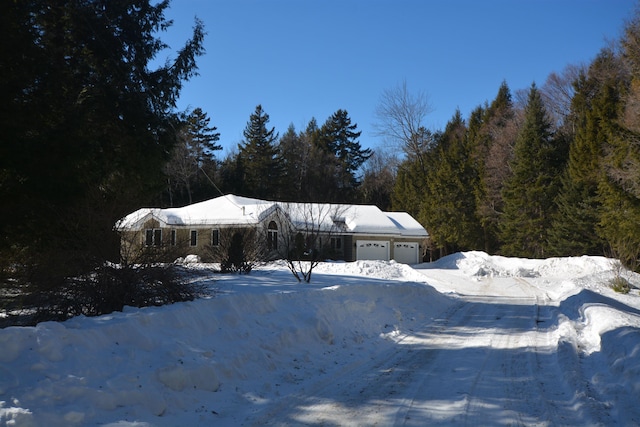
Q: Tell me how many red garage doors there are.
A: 0